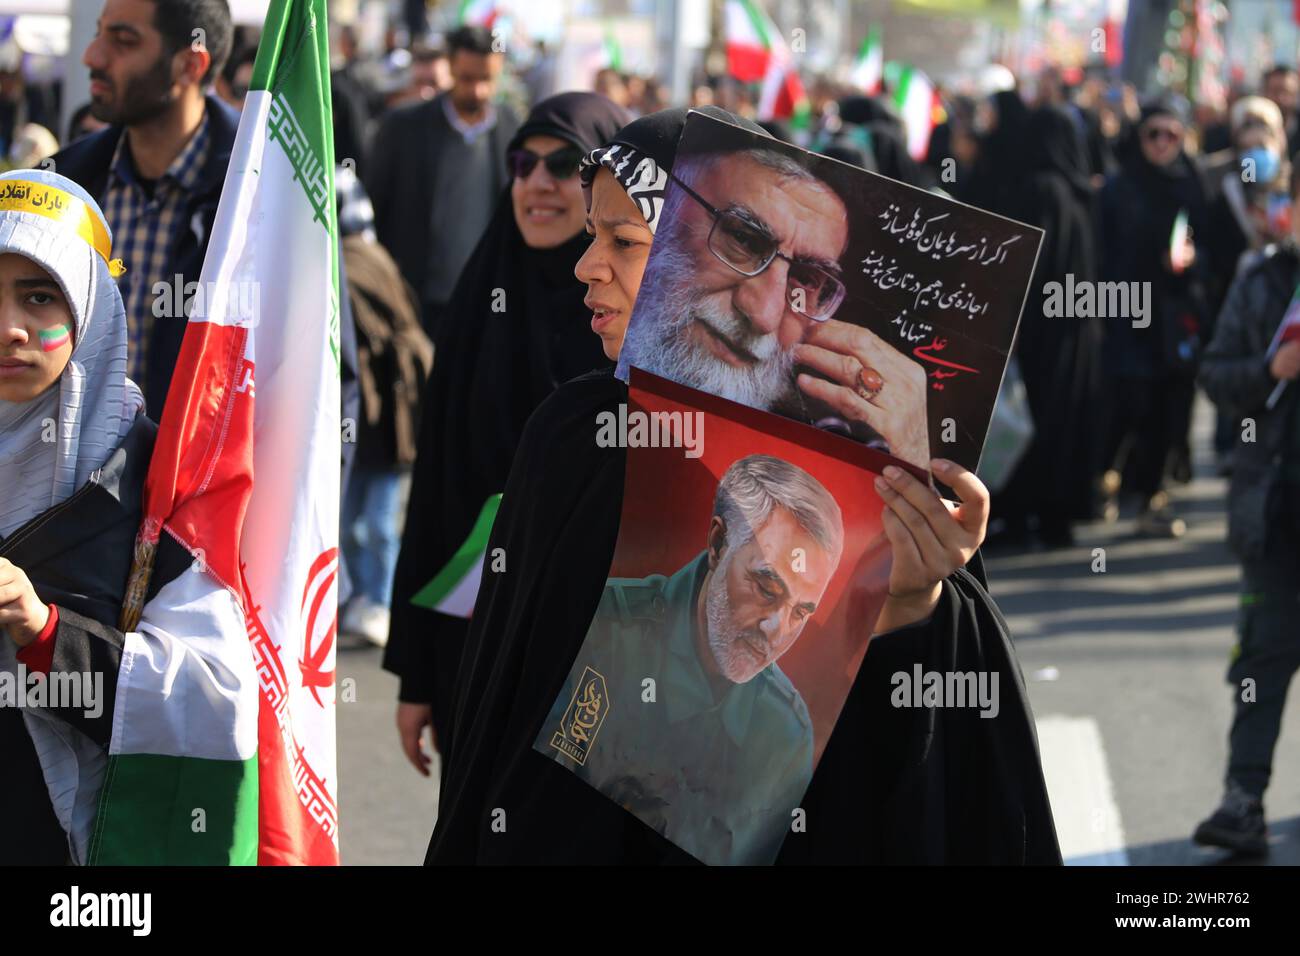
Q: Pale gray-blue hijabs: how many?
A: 1